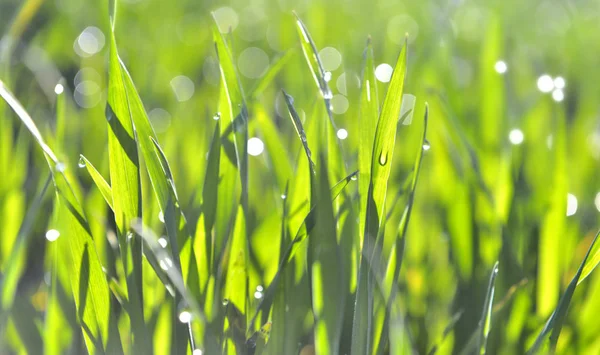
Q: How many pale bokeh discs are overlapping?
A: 4